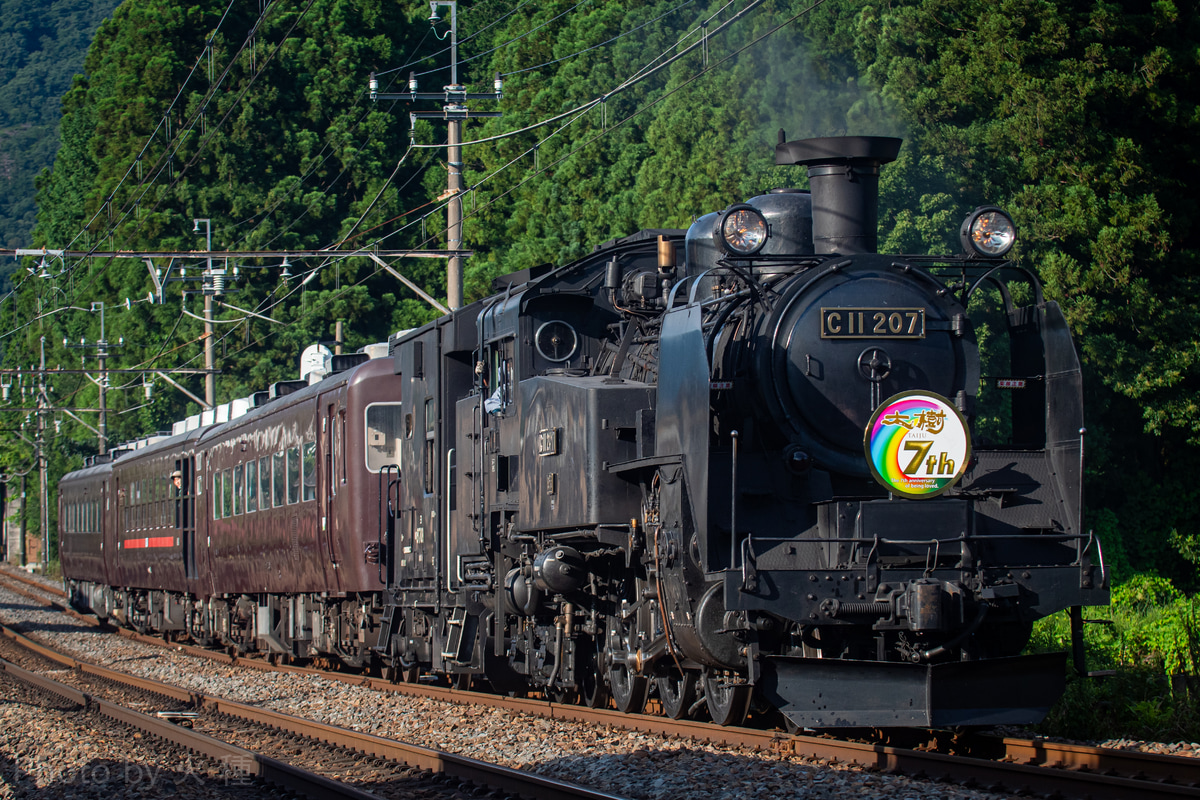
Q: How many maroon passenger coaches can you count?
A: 3